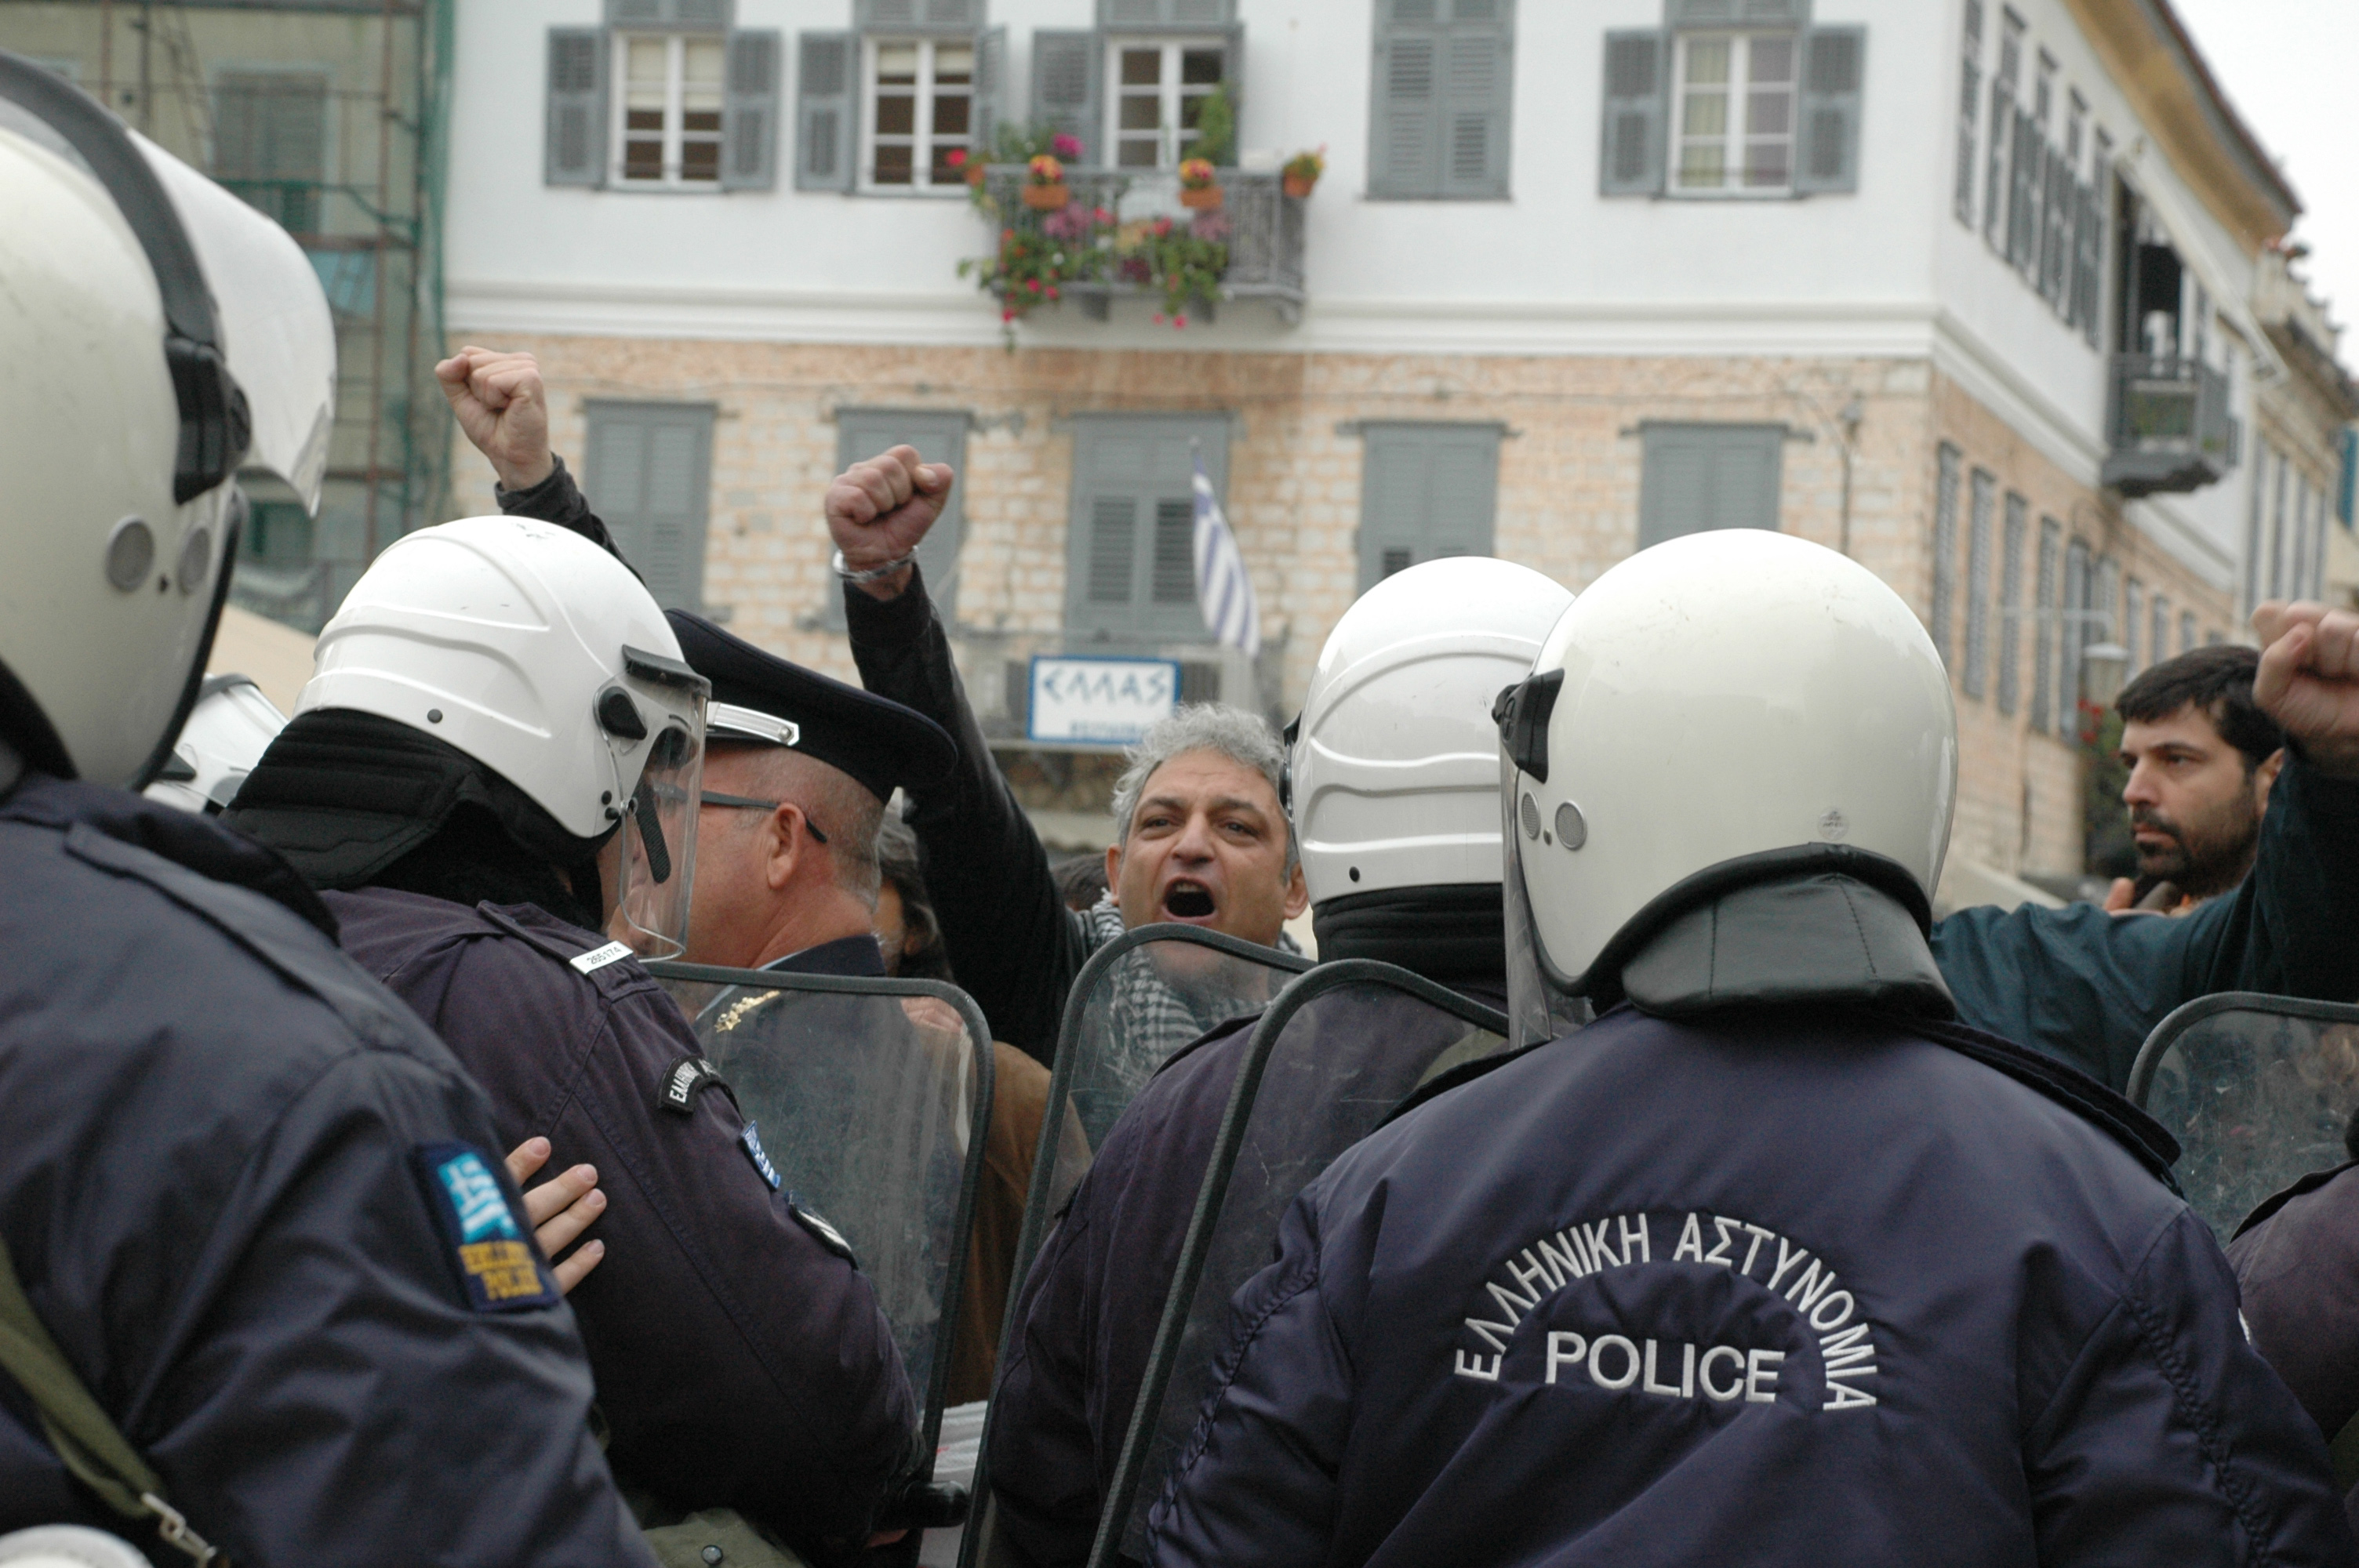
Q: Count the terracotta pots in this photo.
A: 4